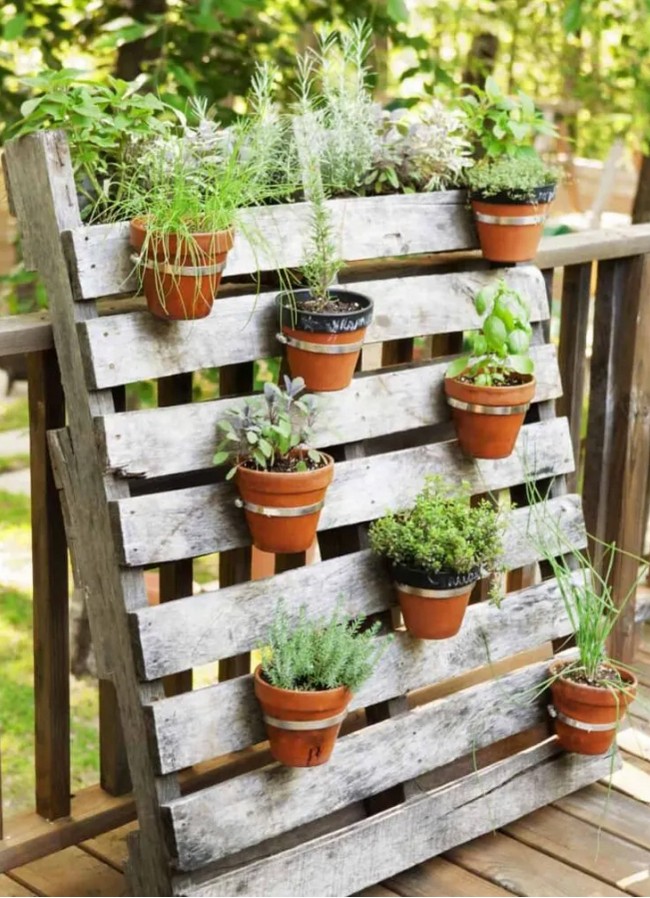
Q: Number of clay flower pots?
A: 8